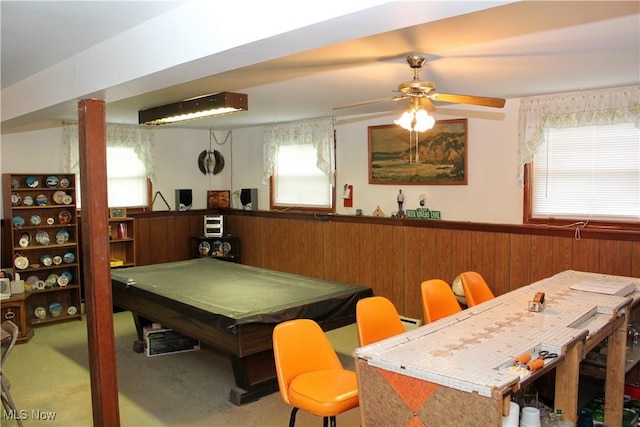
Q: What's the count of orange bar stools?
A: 4